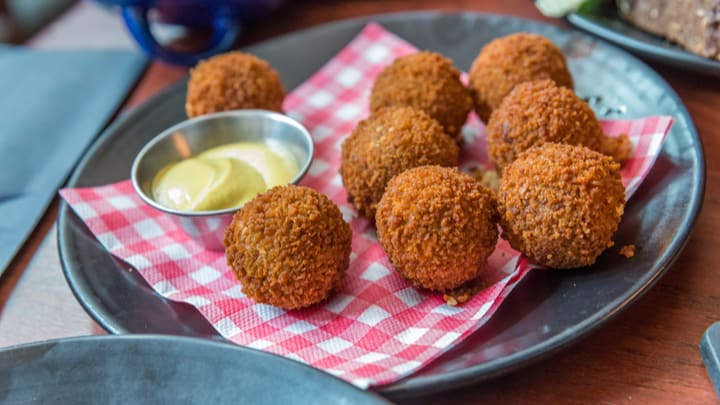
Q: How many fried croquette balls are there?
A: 8